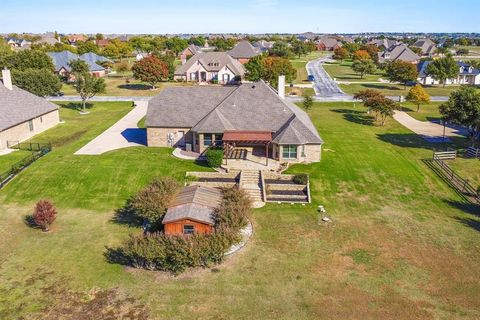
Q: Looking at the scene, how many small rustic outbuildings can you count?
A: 1